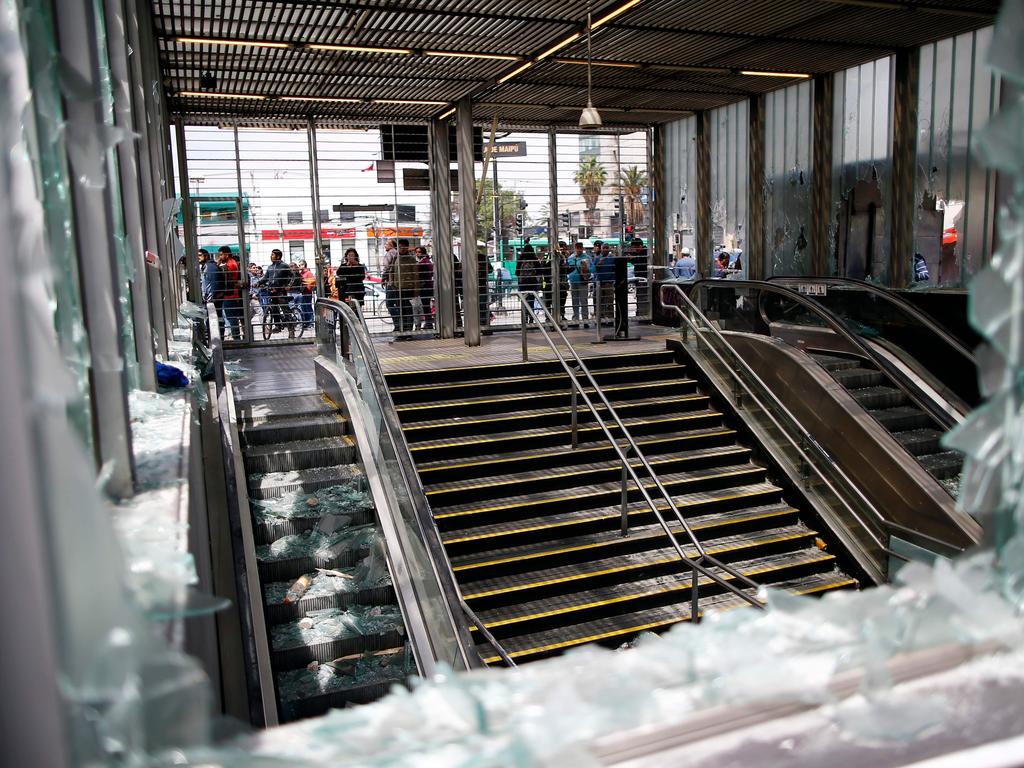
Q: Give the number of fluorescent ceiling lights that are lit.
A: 12